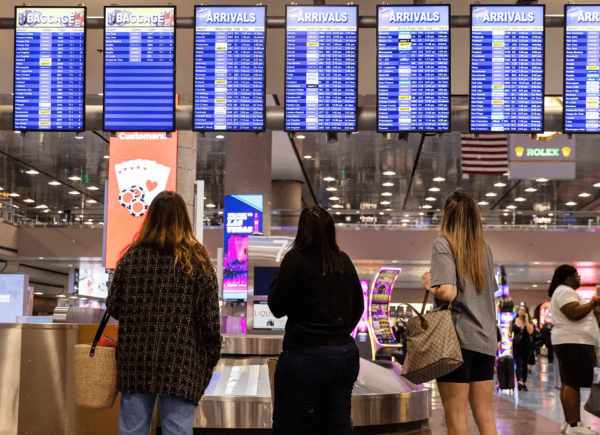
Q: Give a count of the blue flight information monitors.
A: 7